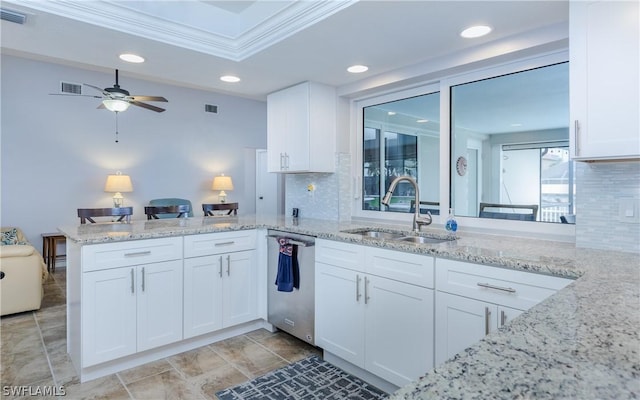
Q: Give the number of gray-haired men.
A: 0